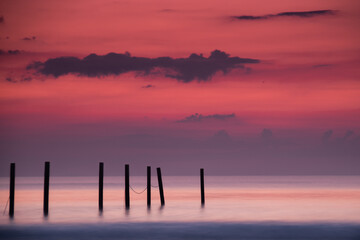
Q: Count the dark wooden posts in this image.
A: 7